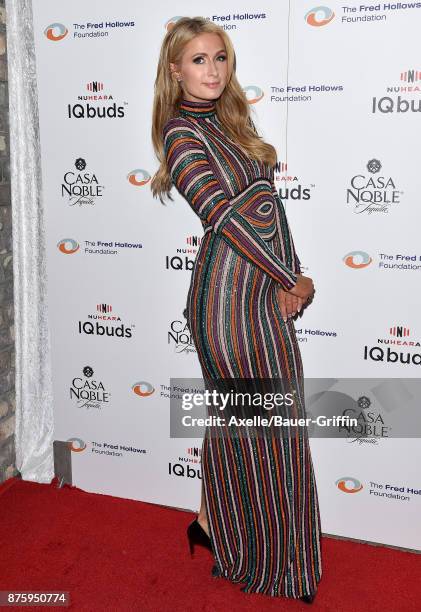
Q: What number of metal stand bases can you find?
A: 1